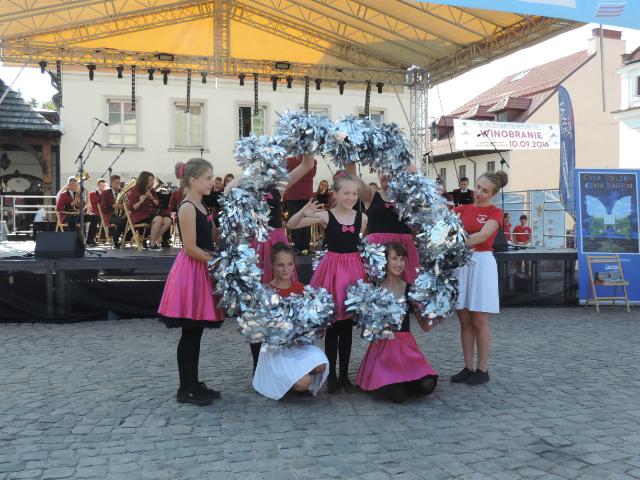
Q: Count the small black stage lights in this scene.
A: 12